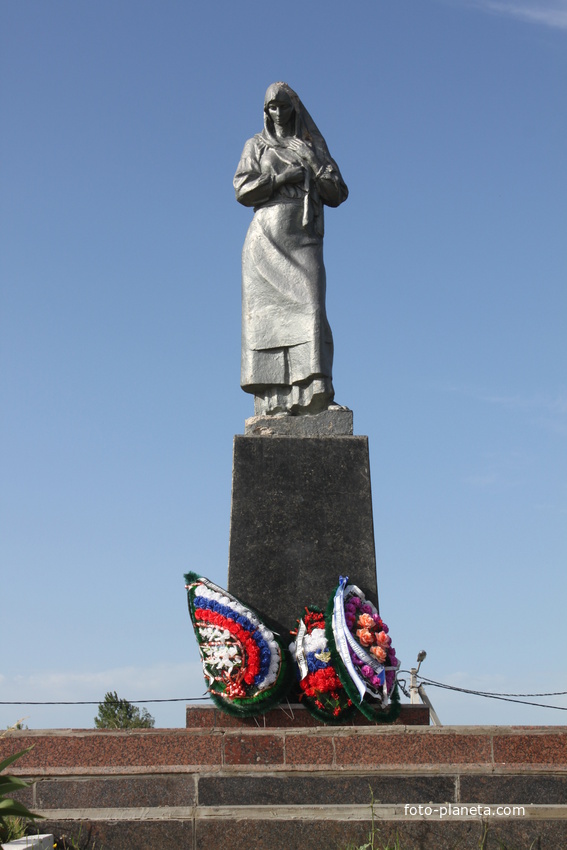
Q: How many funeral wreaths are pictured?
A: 3